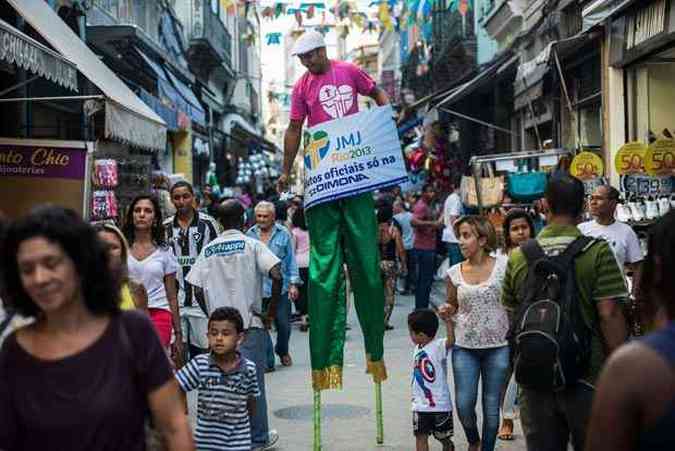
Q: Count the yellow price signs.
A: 3